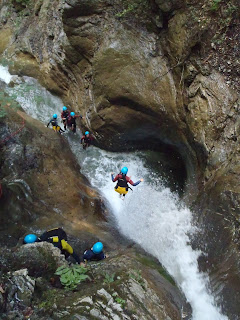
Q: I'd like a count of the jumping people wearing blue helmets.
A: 1